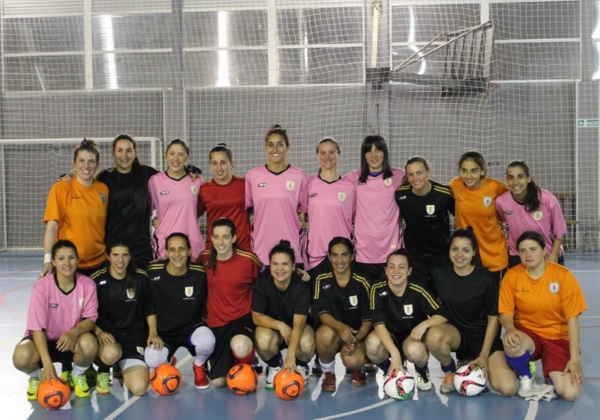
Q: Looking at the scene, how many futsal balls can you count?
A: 6